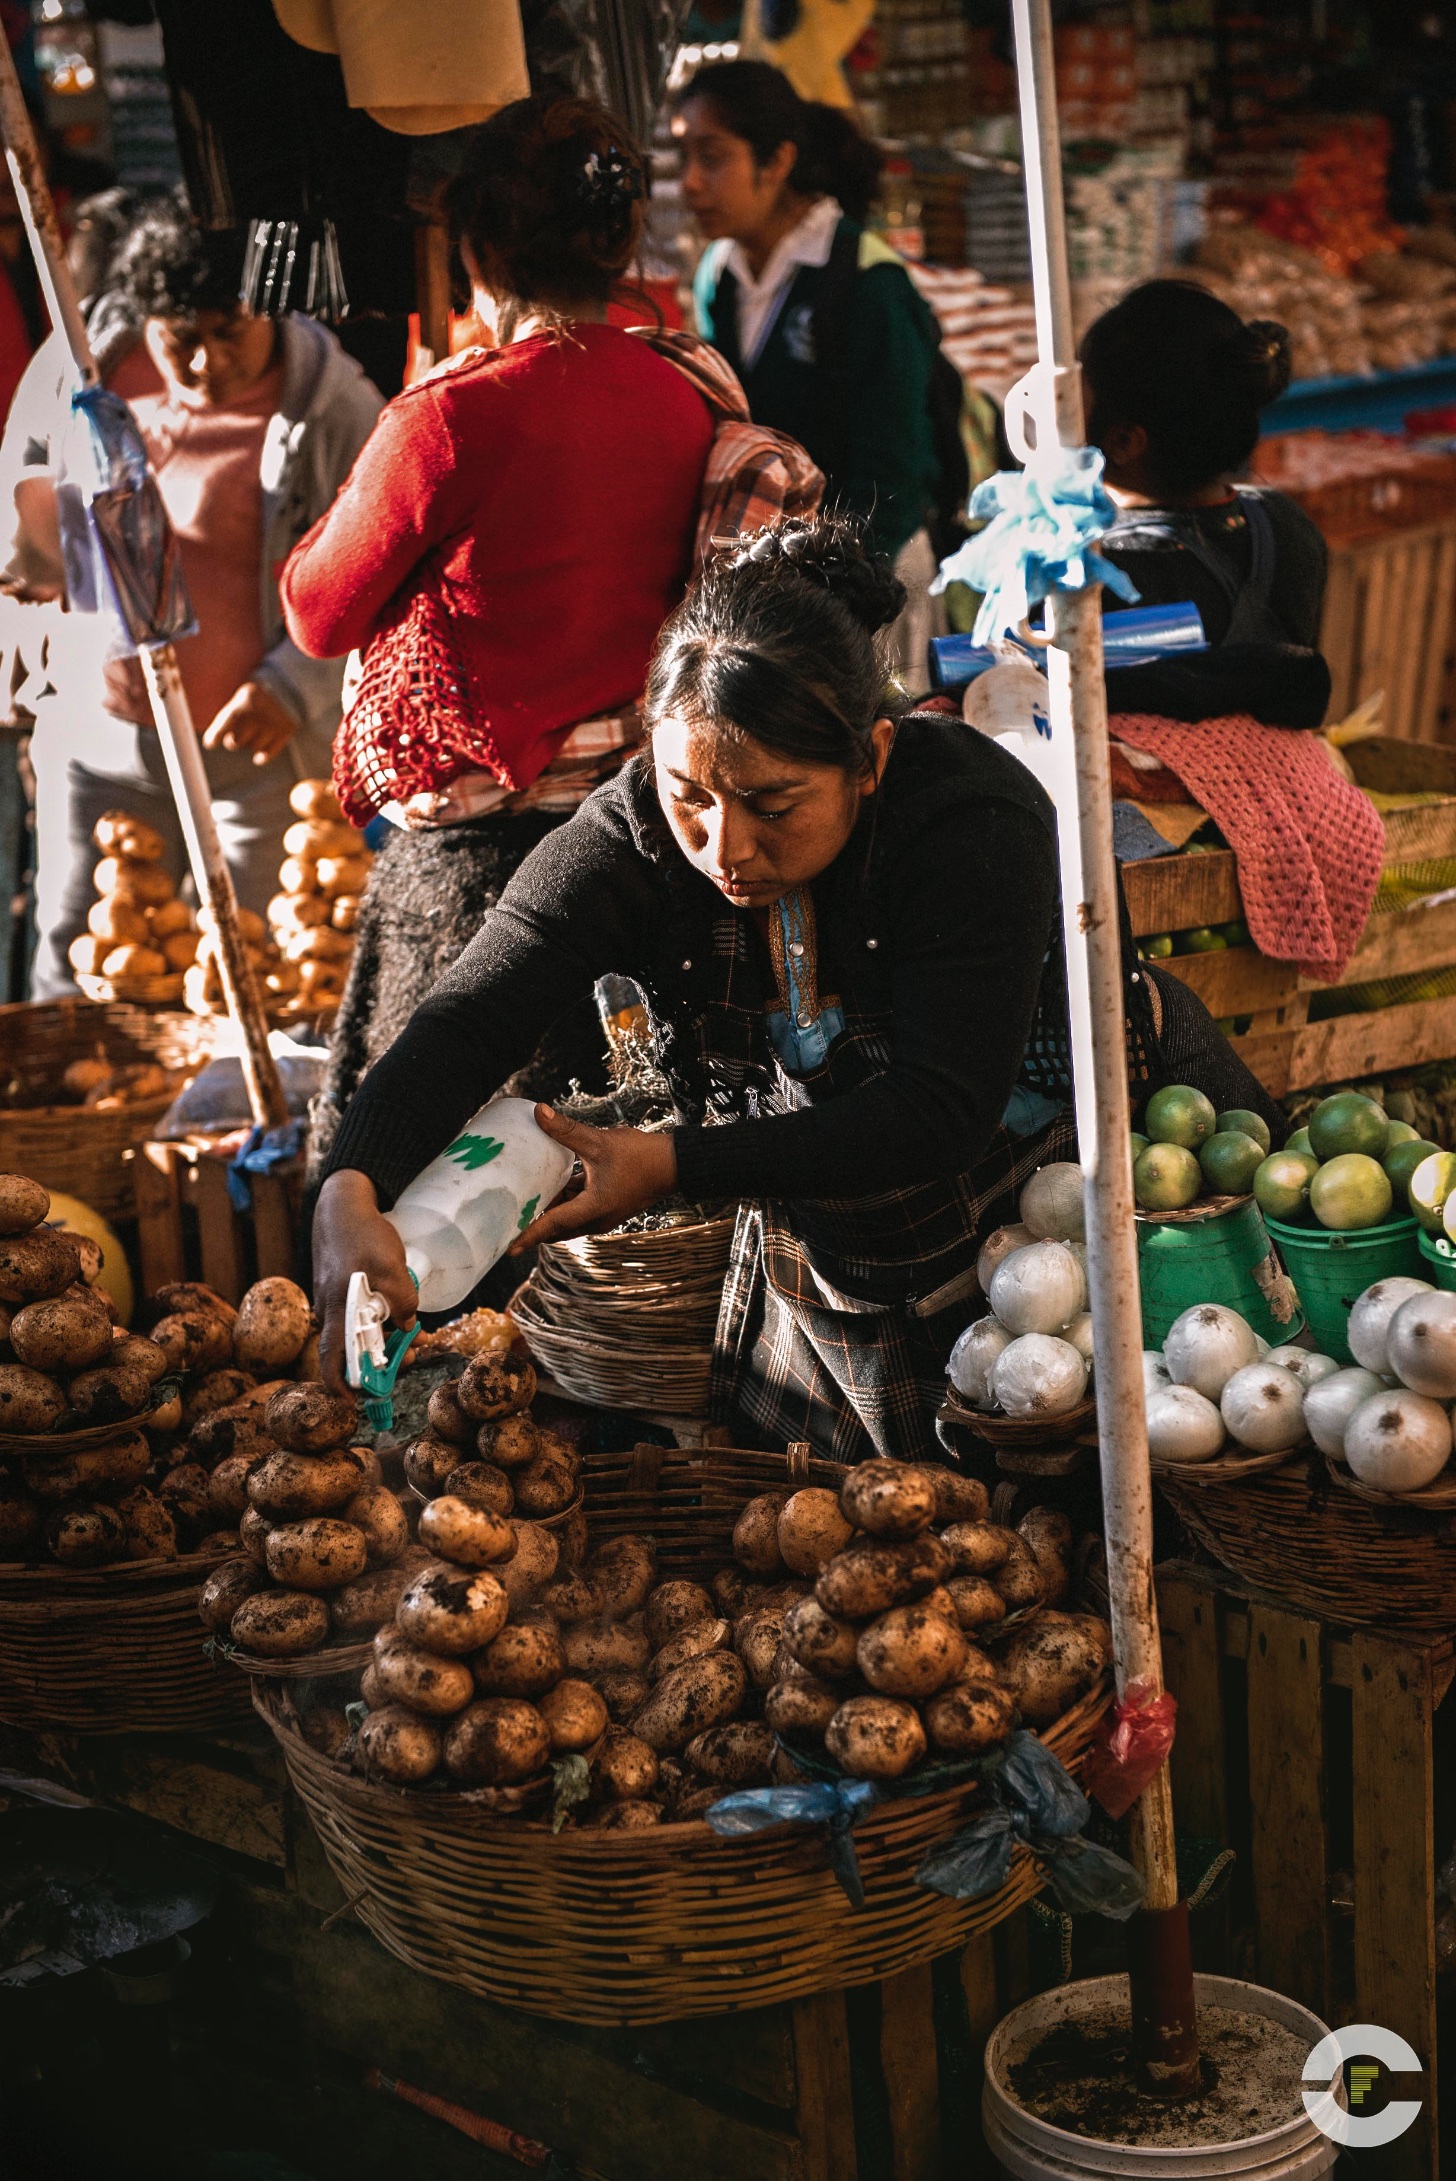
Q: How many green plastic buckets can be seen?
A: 3